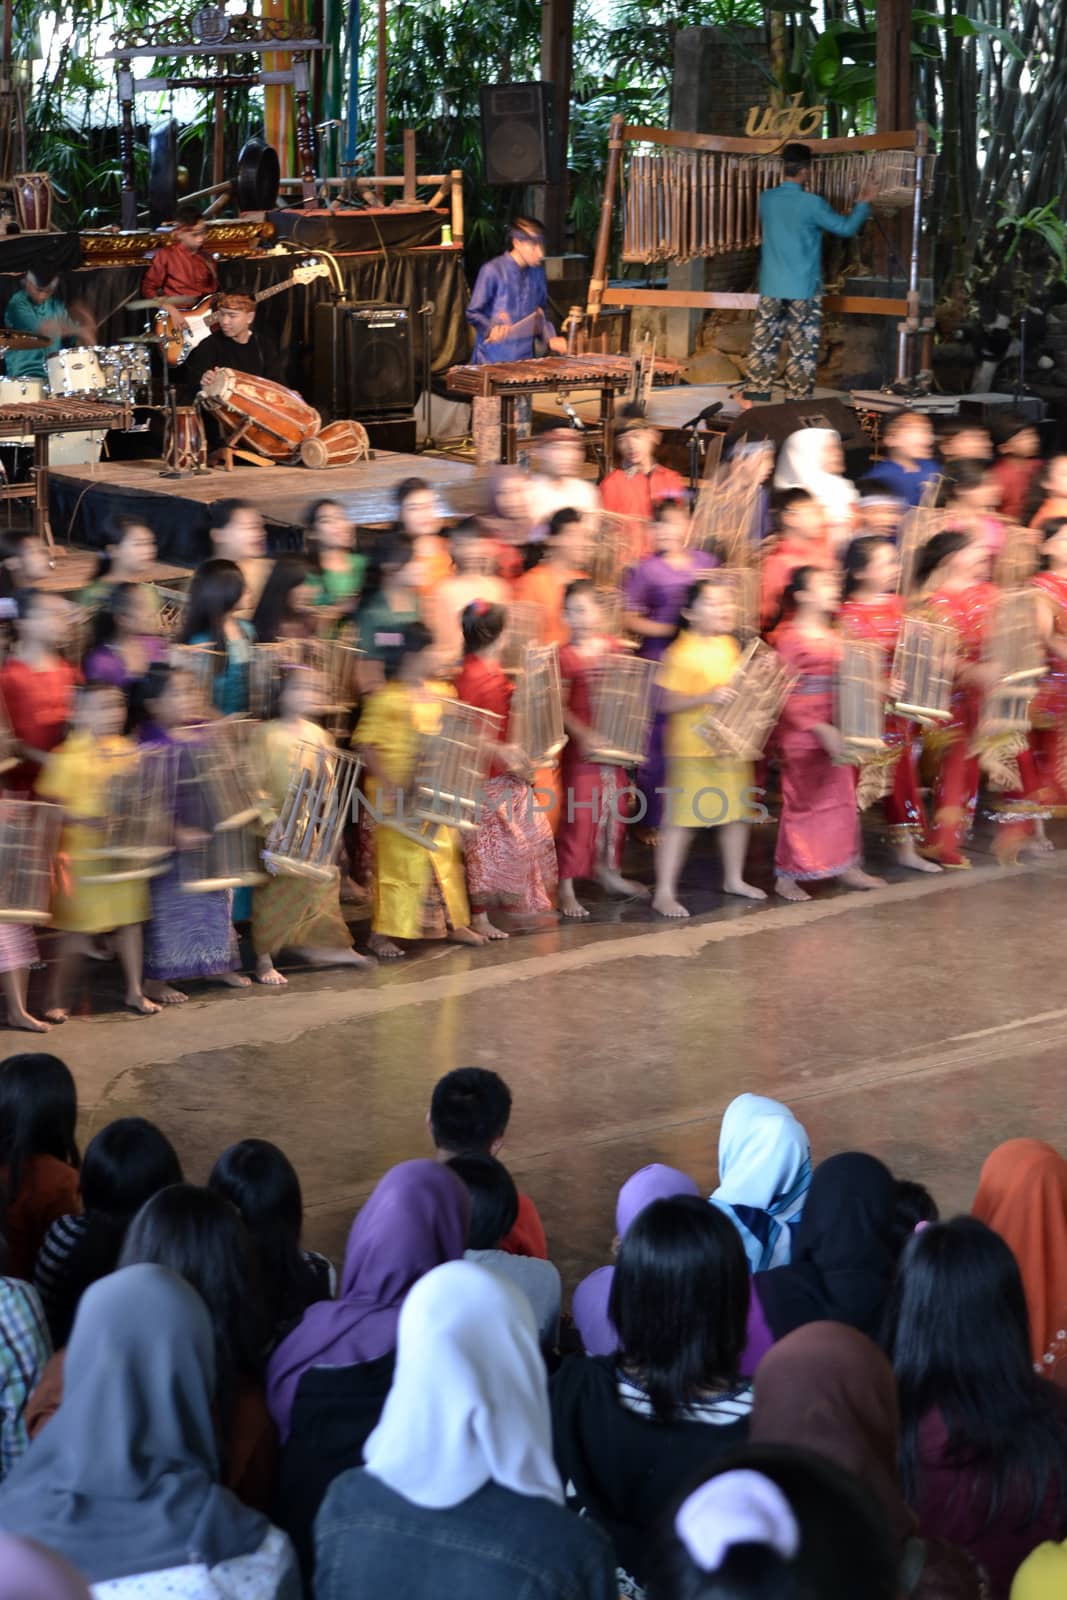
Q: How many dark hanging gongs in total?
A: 2